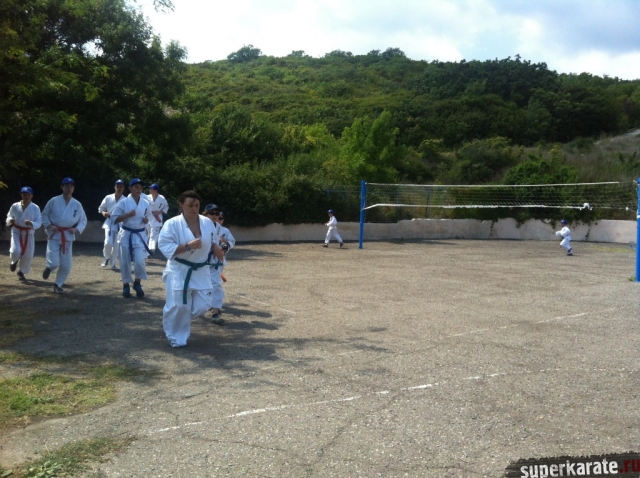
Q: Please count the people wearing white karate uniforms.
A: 10